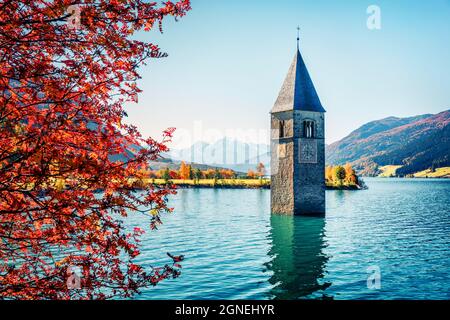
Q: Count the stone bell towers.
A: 1